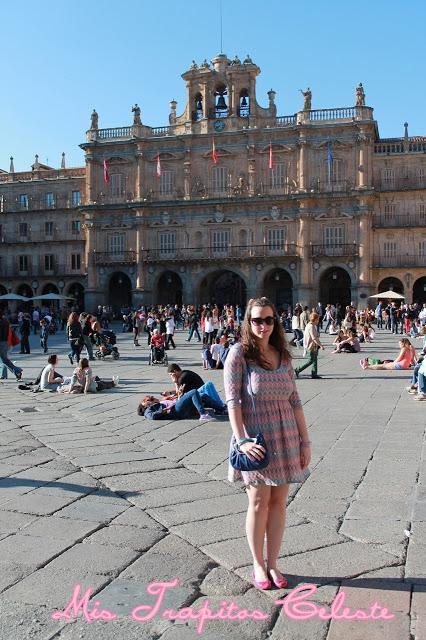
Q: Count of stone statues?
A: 4